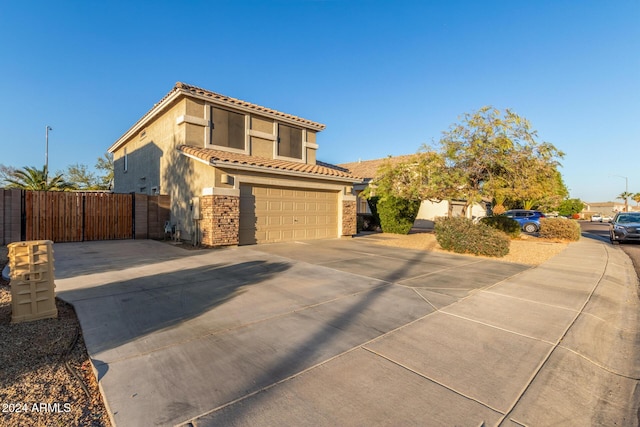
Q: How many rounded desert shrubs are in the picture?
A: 3